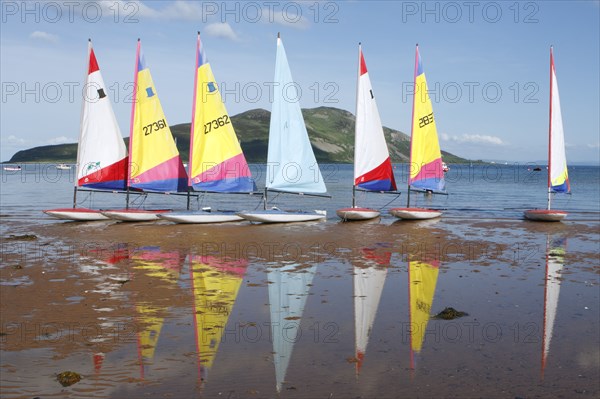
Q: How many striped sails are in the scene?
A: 6